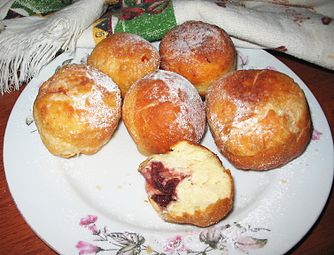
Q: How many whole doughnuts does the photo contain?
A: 5